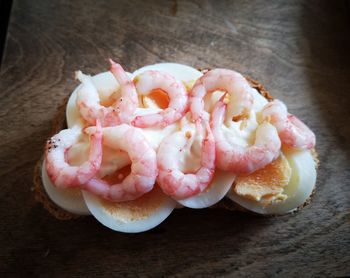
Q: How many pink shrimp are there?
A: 8